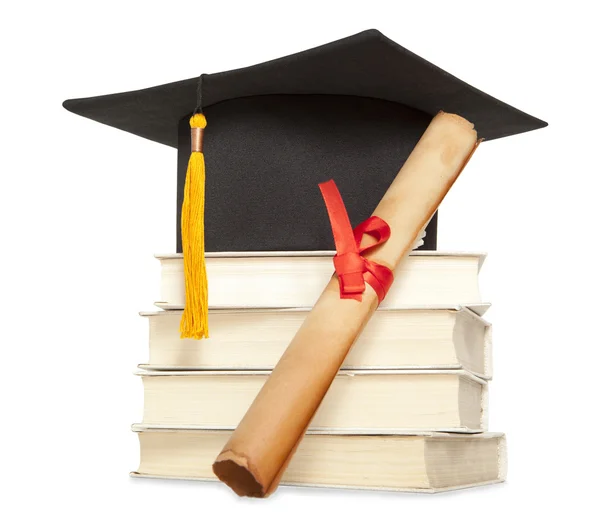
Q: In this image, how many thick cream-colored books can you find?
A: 4